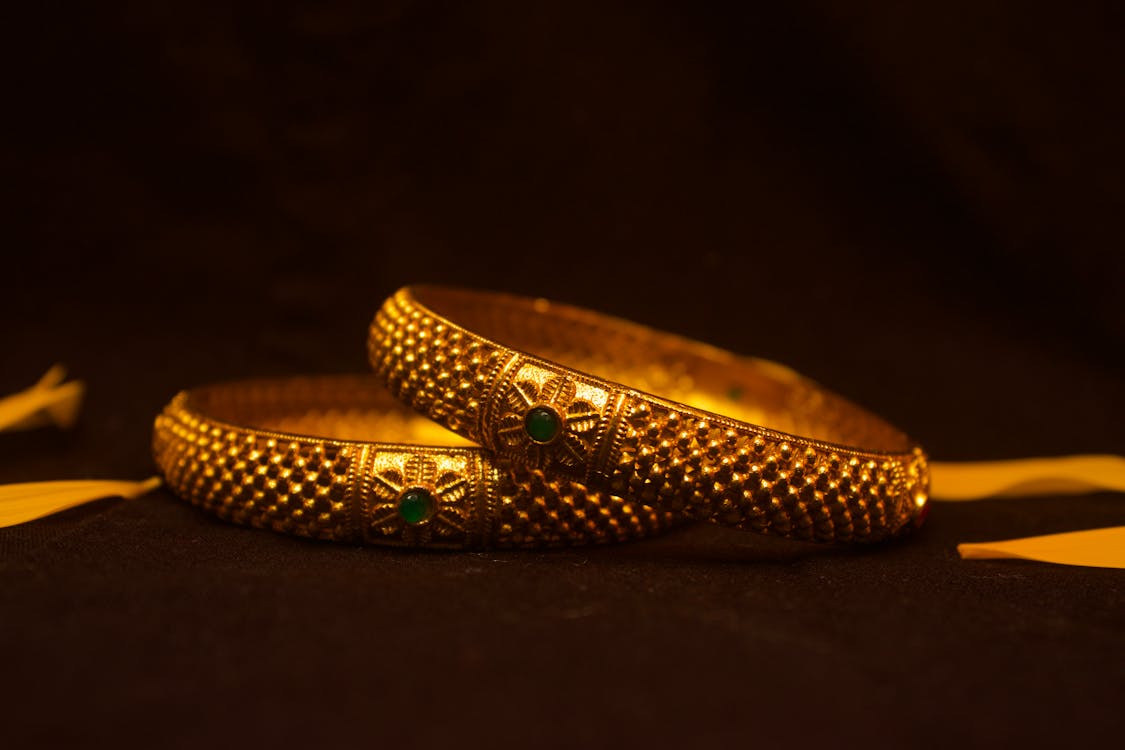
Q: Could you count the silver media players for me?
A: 0